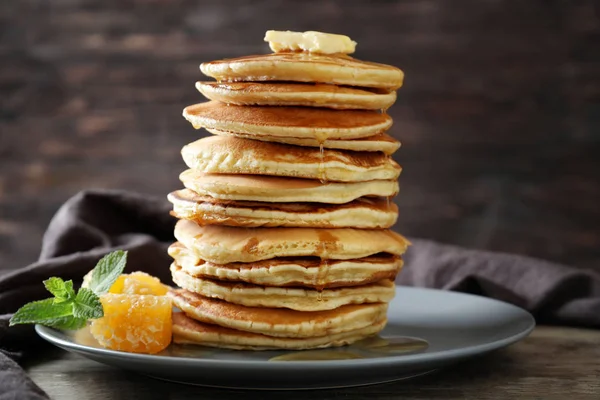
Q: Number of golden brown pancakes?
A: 12